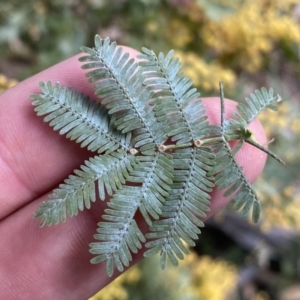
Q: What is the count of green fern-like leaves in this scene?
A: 8